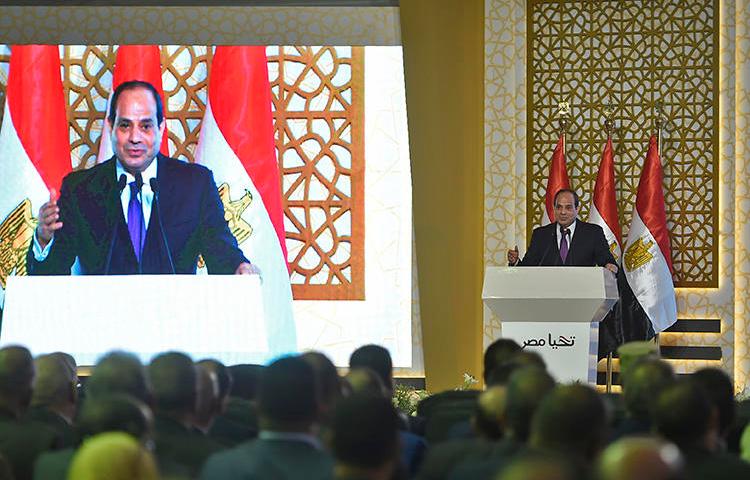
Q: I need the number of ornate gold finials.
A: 3